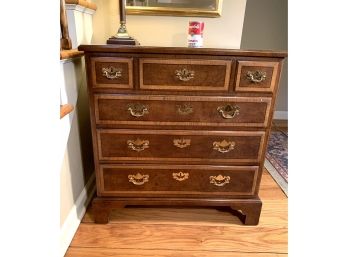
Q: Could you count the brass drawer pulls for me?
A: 9